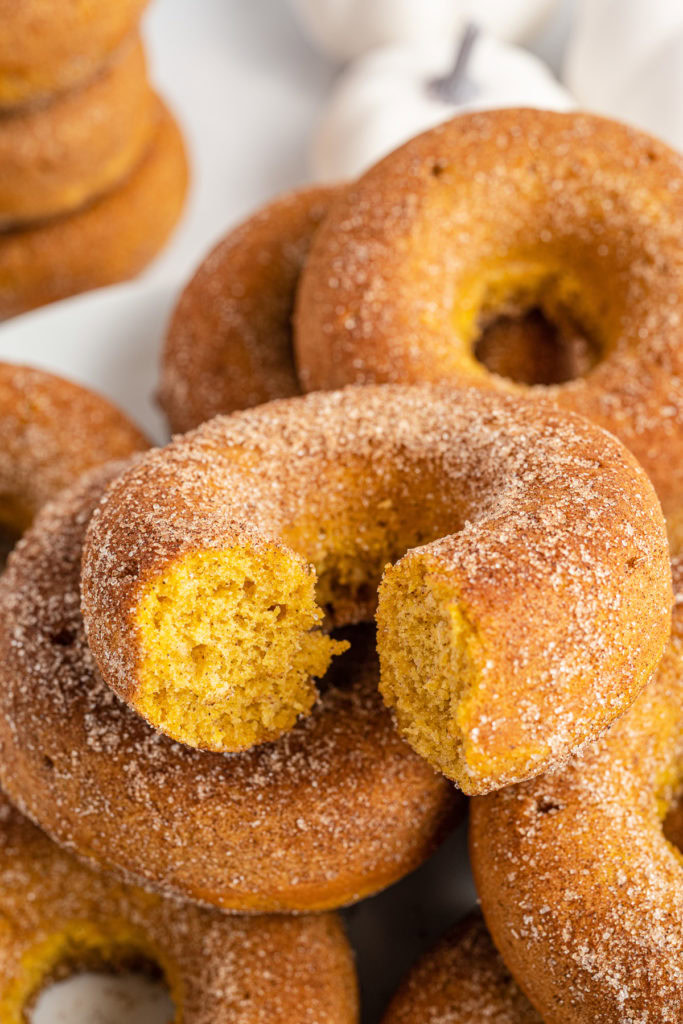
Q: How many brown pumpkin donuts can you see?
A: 11